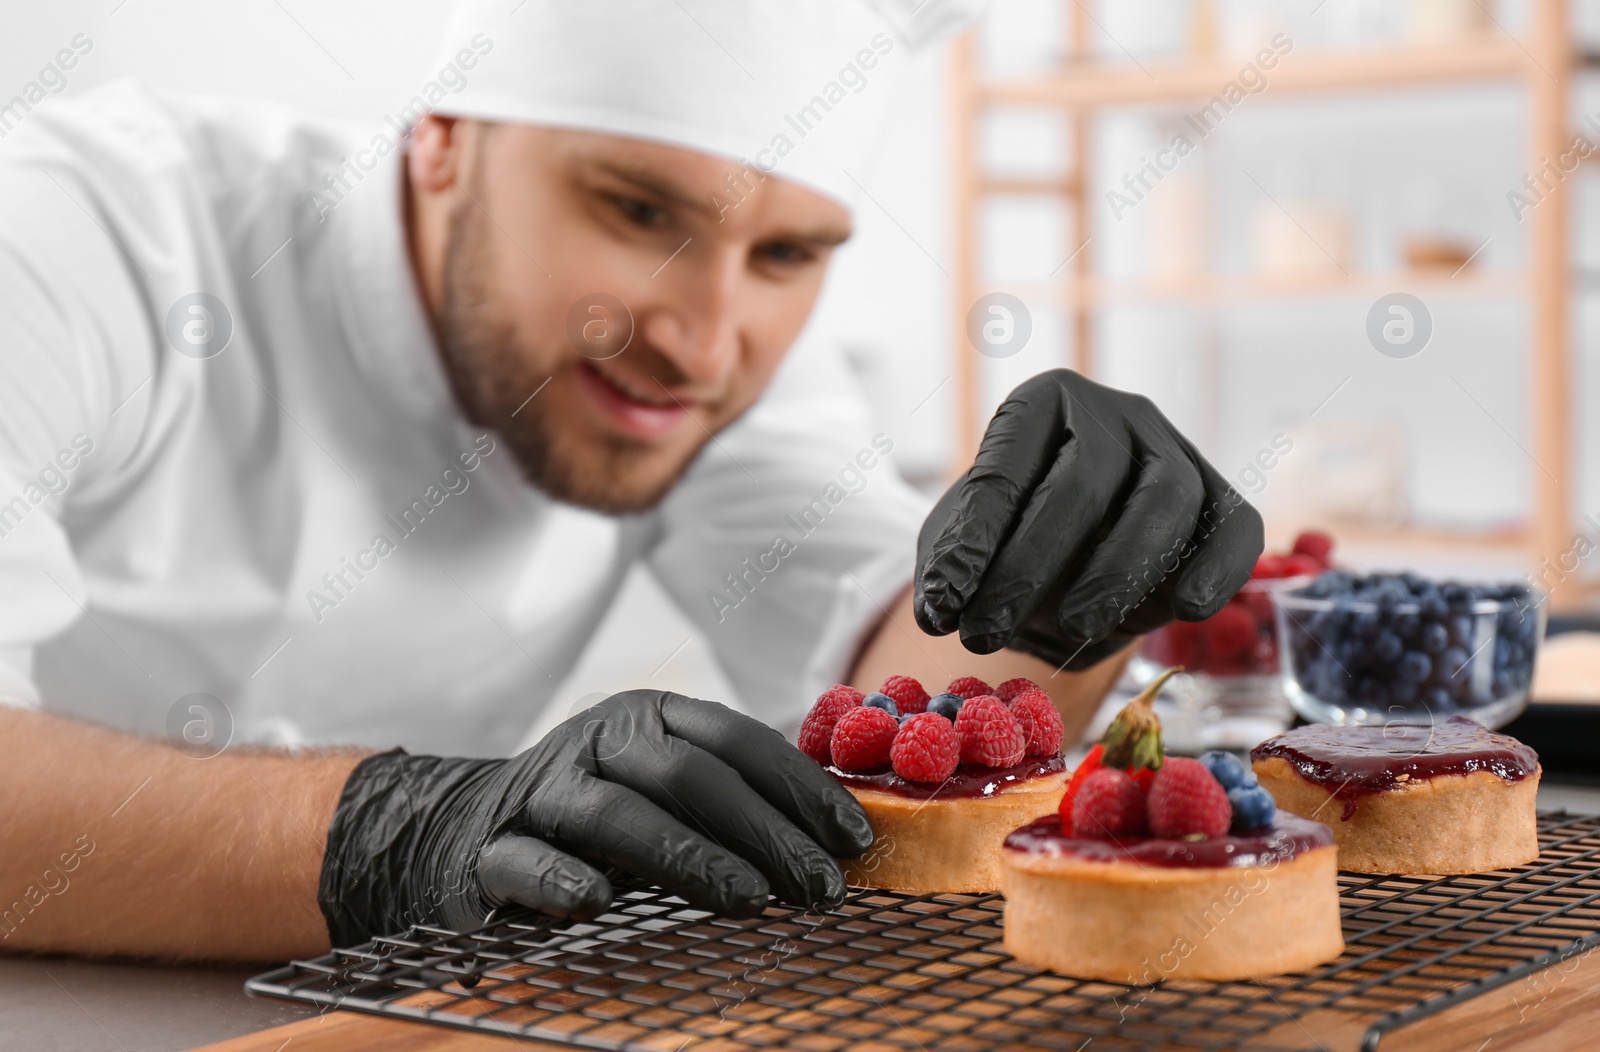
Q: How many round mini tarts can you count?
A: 3